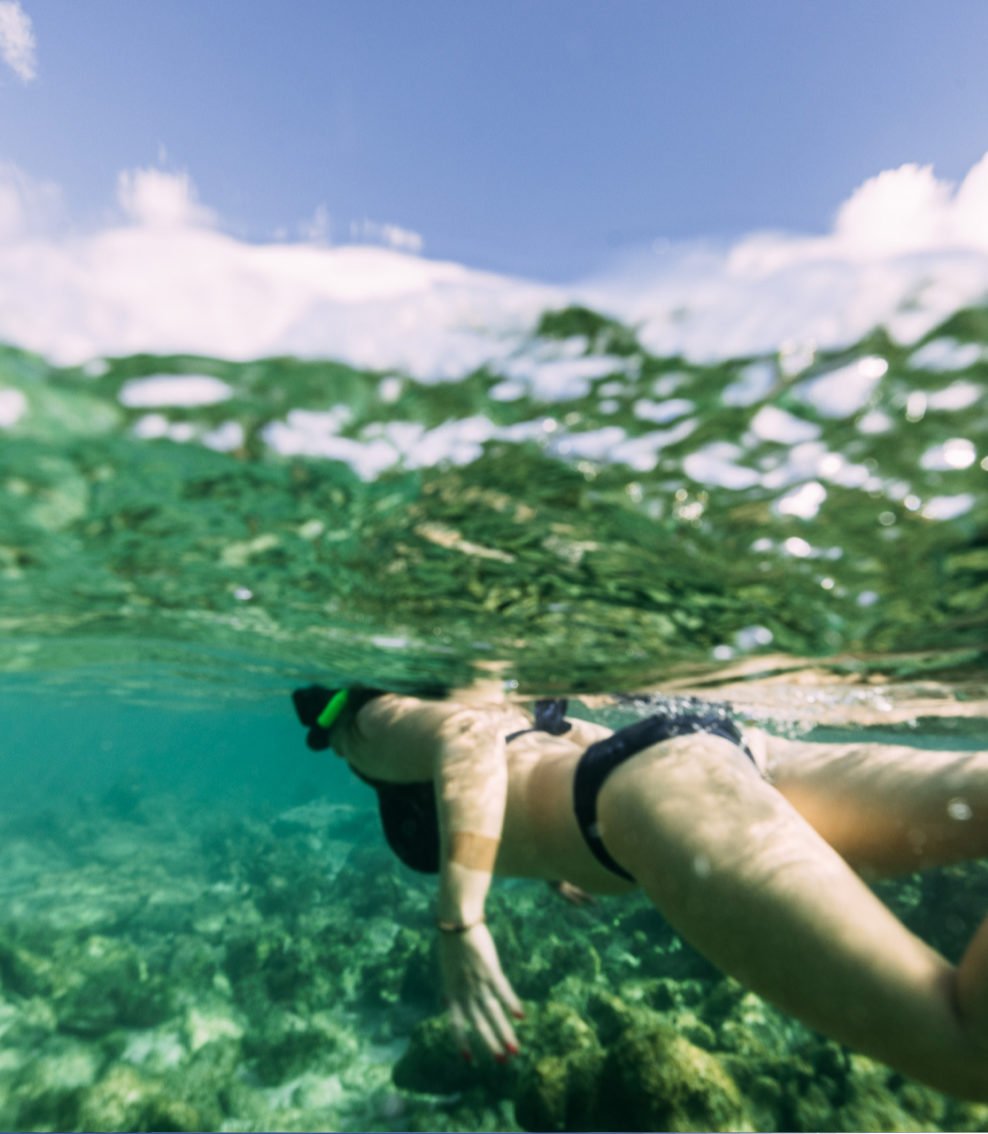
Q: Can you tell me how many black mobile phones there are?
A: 0